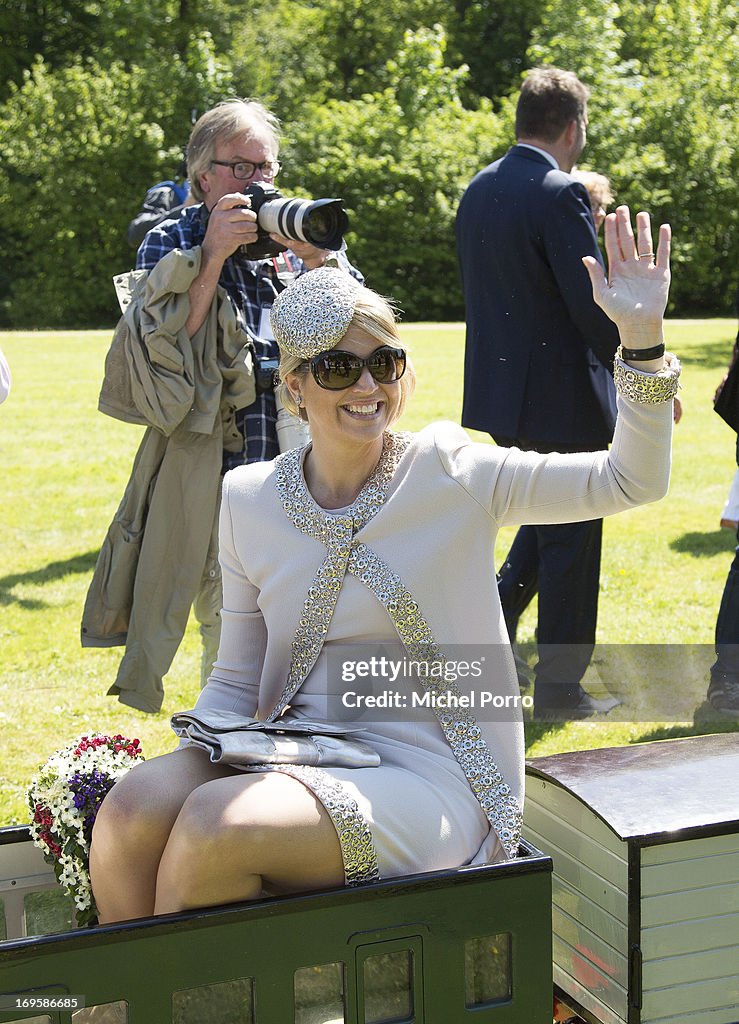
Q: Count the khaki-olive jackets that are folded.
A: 1